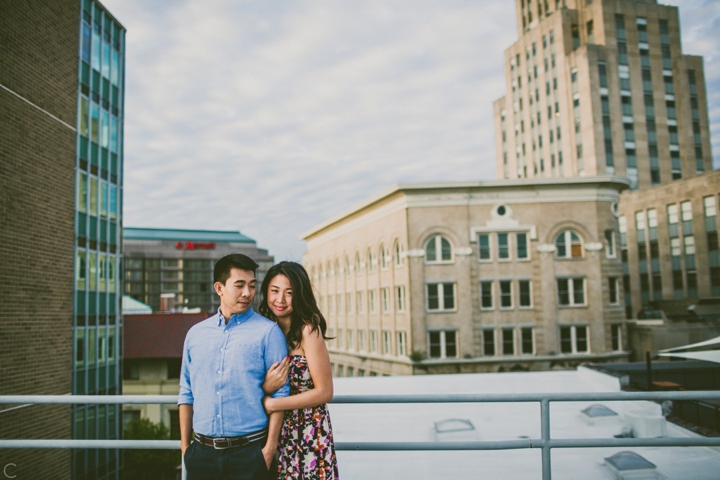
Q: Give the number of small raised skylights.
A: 3